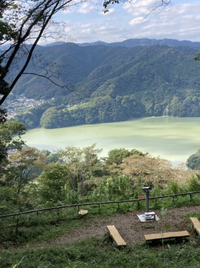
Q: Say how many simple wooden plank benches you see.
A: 3